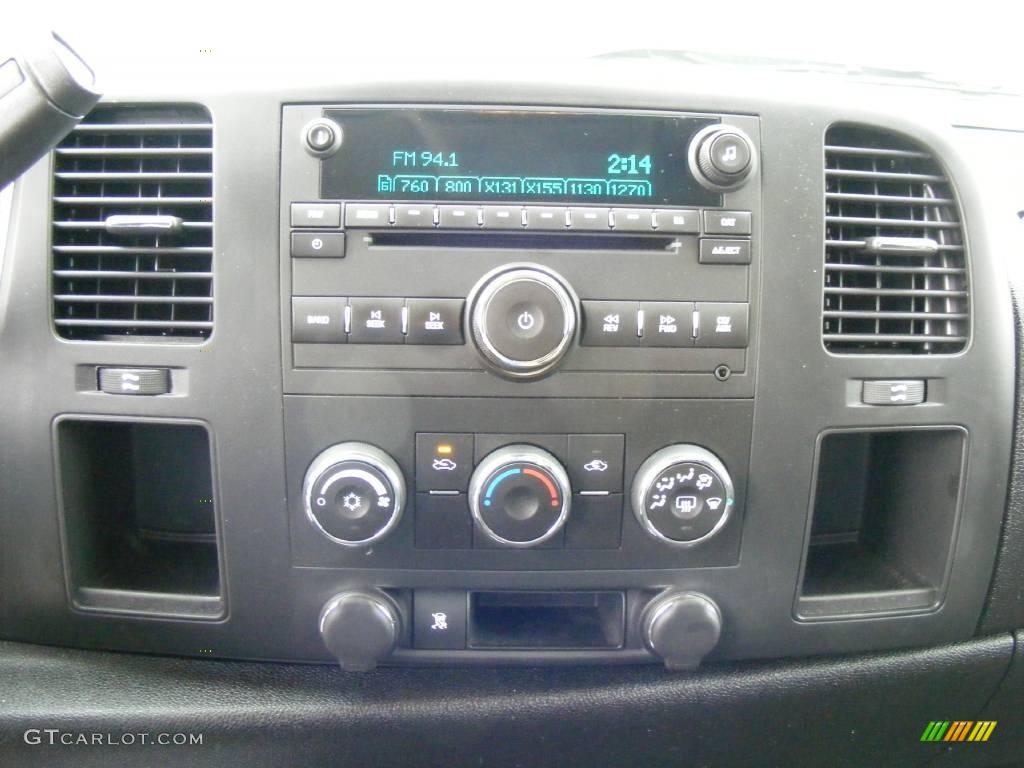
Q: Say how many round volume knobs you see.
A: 1